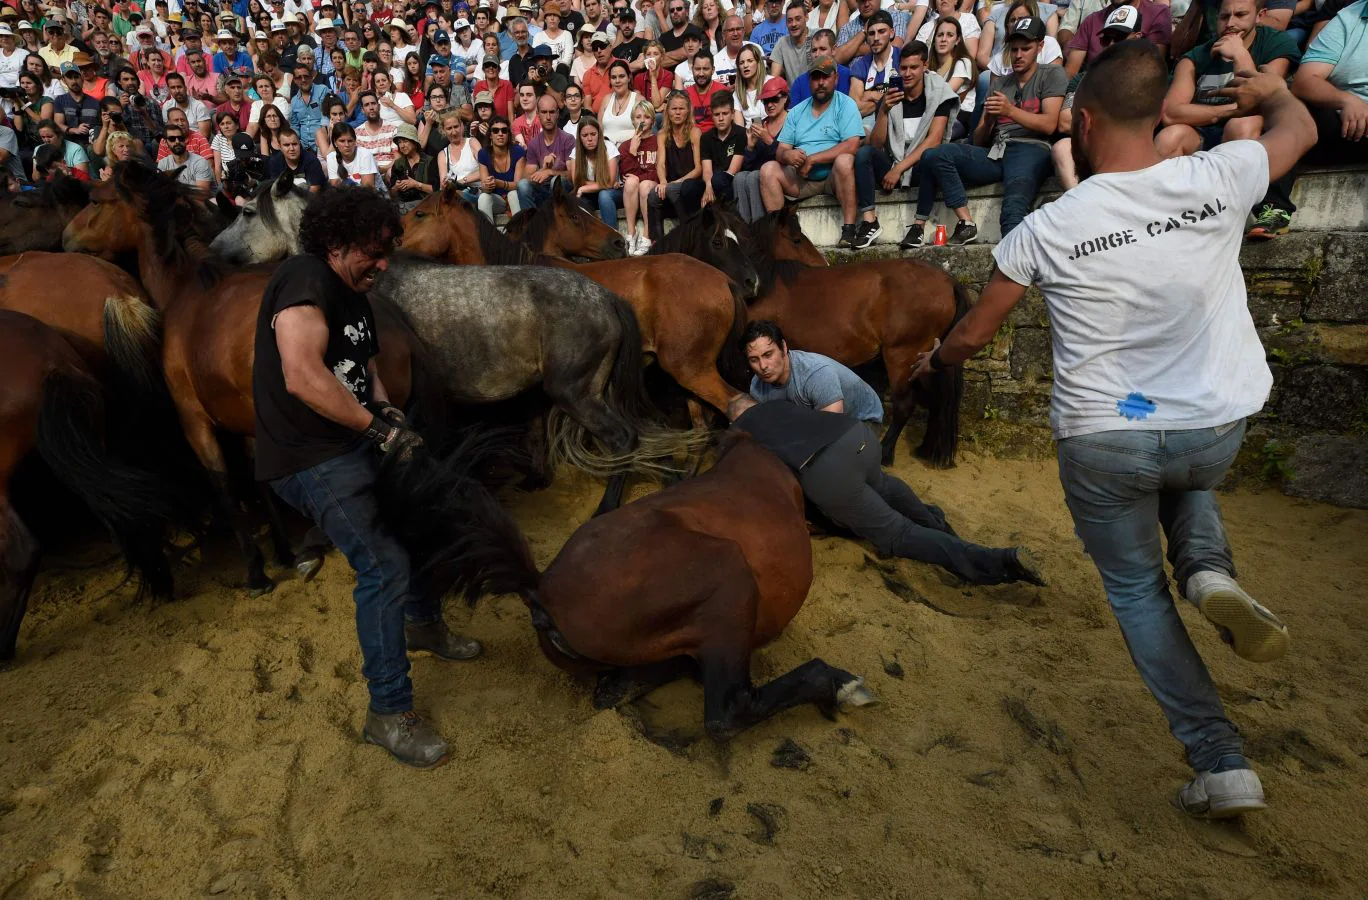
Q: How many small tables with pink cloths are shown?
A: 0